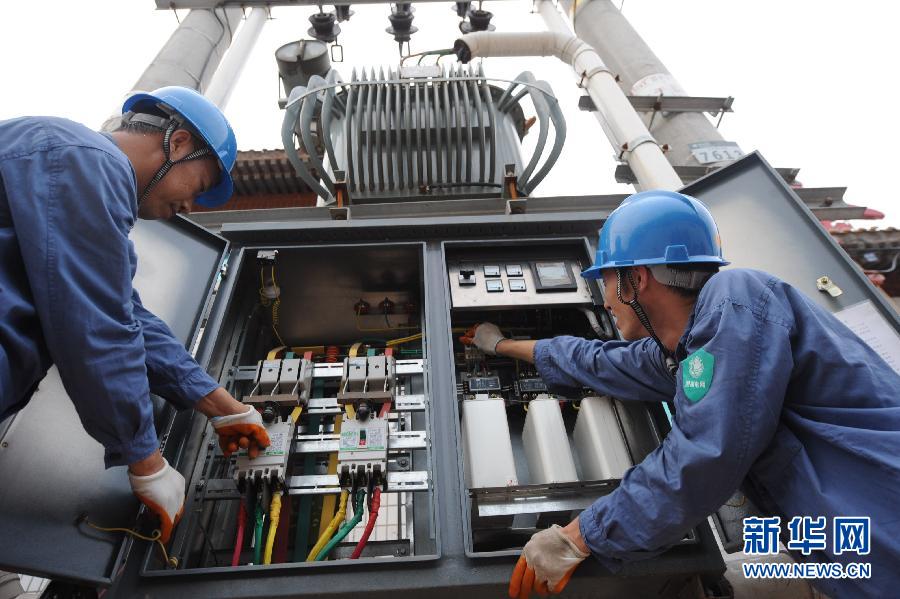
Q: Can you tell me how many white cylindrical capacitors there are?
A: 3